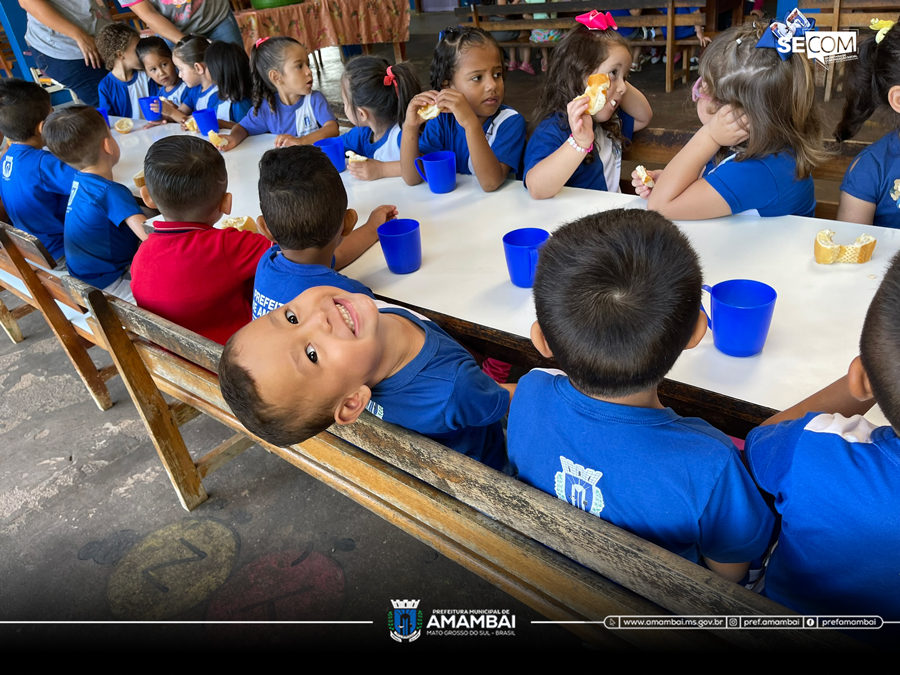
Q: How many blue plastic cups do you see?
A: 8